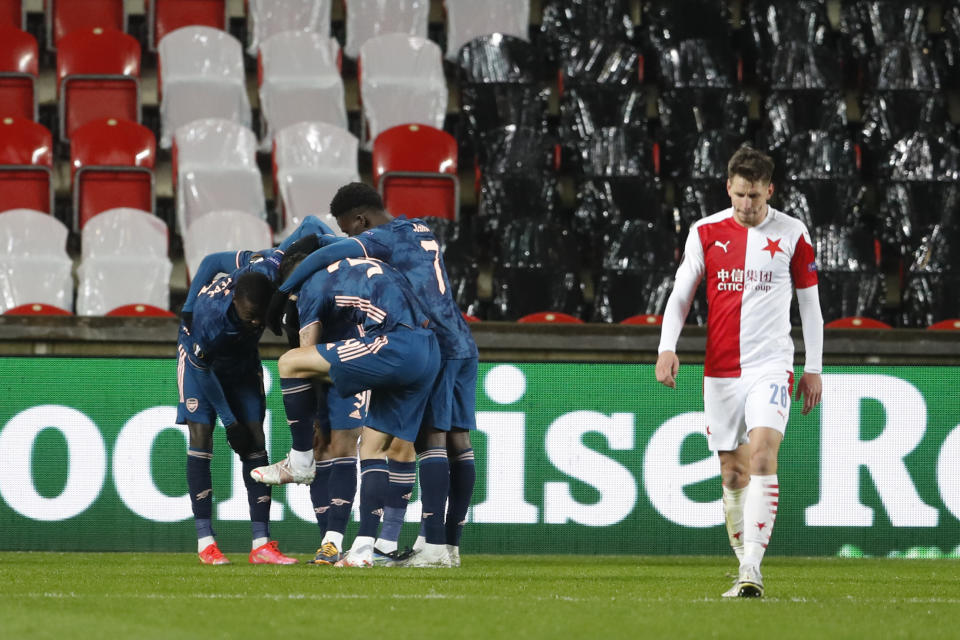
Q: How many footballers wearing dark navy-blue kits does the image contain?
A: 5